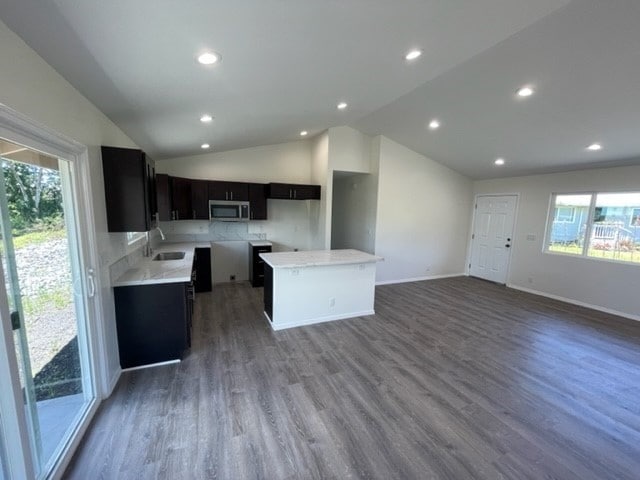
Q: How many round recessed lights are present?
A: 10